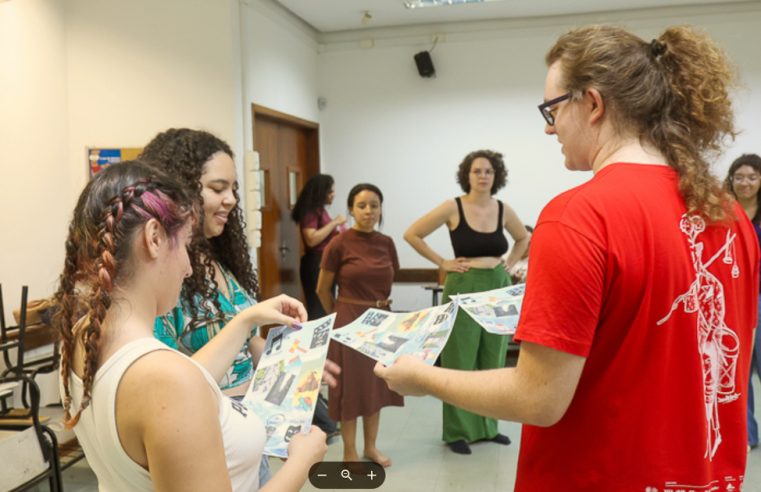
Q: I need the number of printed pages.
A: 3